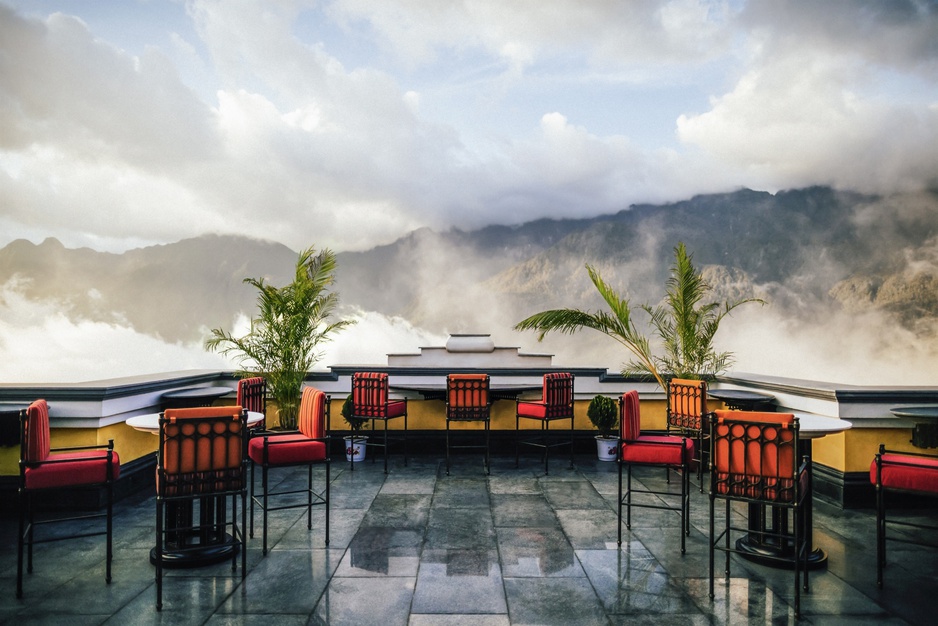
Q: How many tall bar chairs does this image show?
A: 11